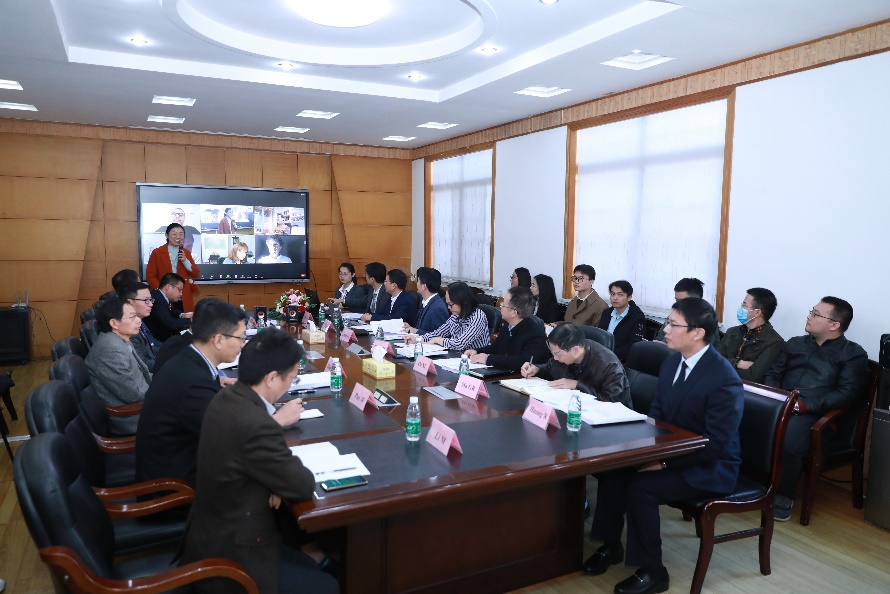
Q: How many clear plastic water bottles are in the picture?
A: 11